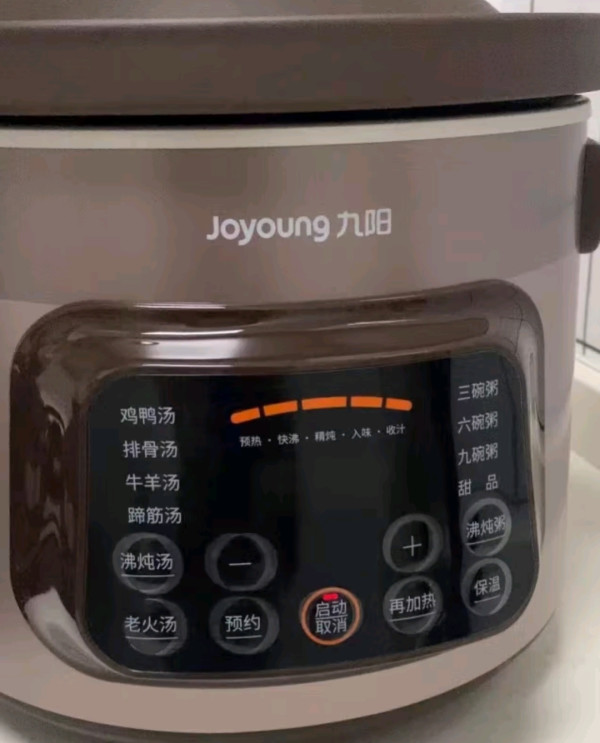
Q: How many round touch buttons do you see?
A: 9